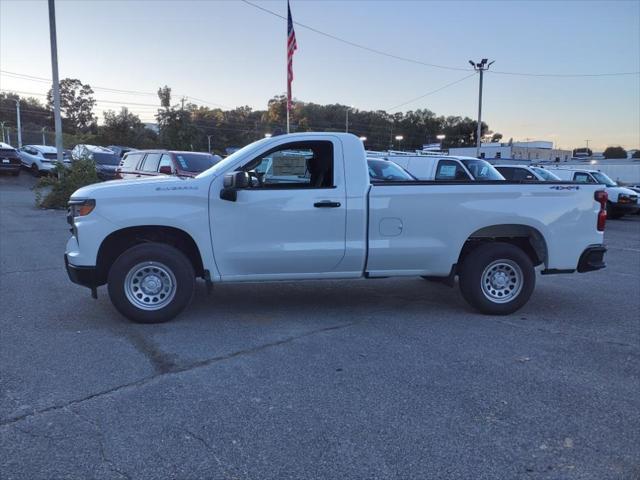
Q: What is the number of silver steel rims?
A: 2